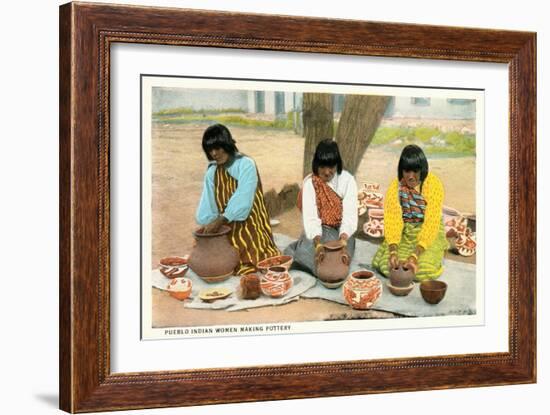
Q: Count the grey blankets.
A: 2